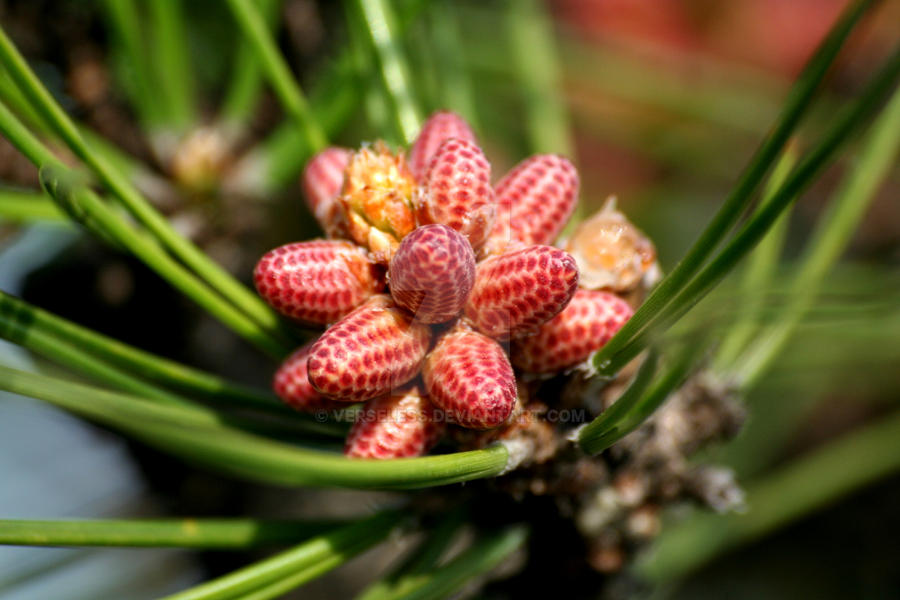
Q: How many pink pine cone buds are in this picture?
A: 12